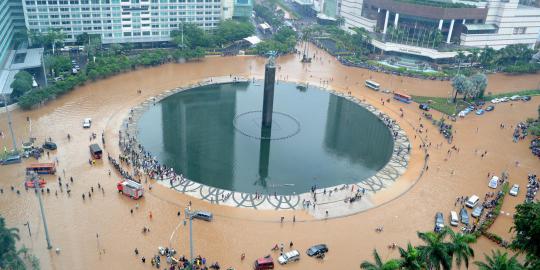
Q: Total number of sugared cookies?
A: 0